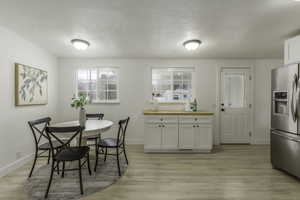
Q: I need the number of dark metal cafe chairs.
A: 4